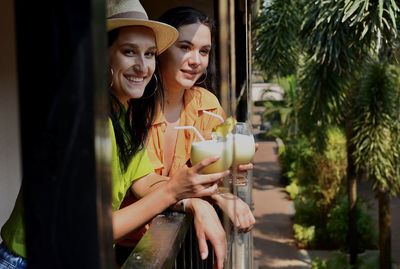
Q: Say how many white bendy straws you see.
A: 2